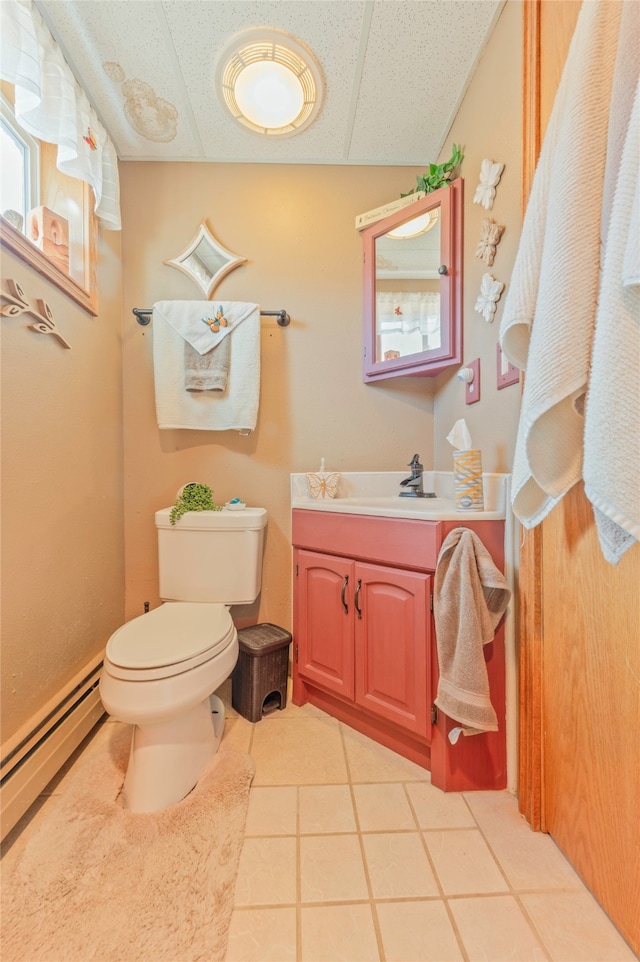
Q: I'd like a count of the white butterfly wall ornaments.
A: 3